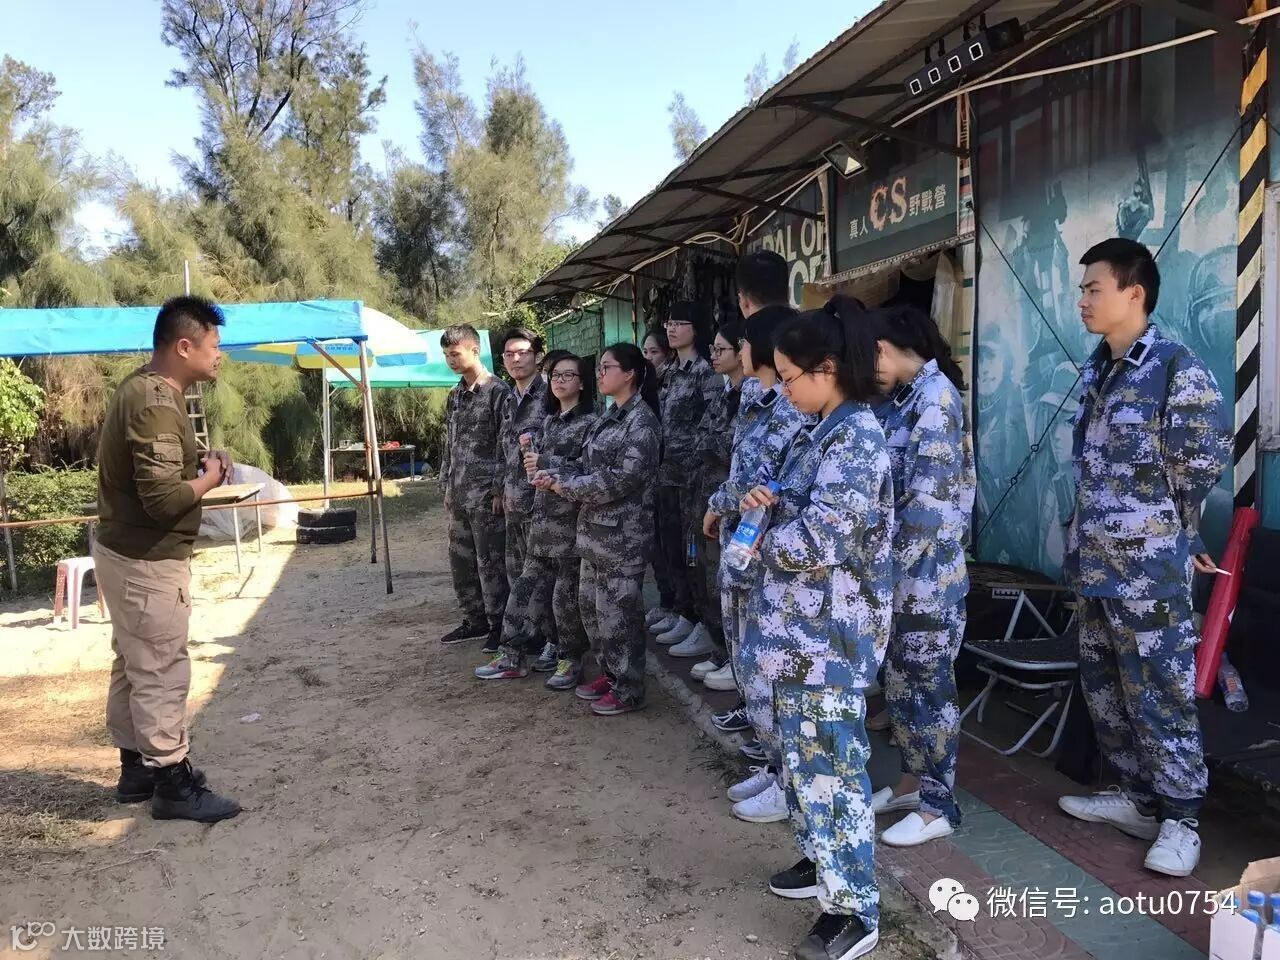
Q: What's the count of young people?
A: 13